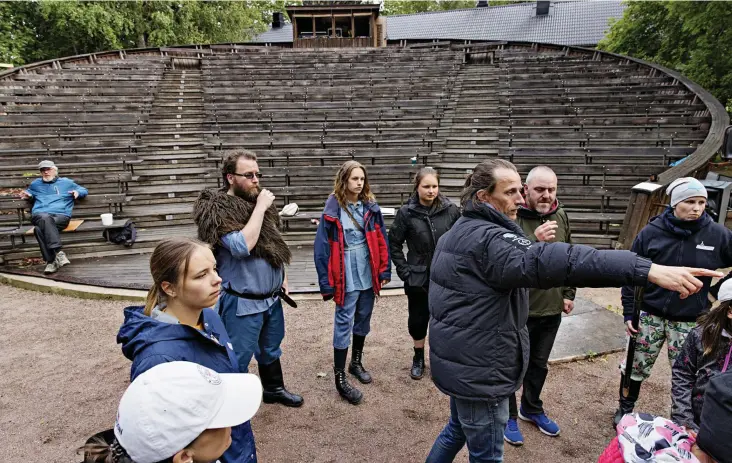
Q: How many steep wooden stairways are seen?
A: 2